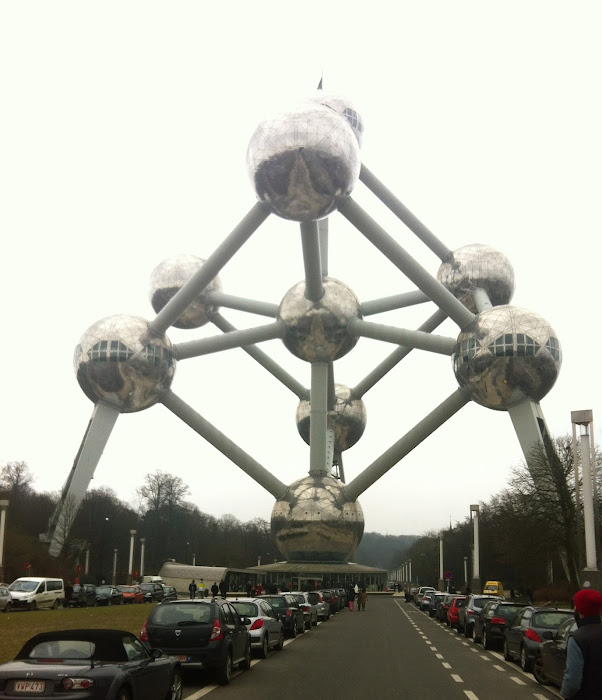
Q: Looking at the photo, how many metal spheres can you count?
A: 9